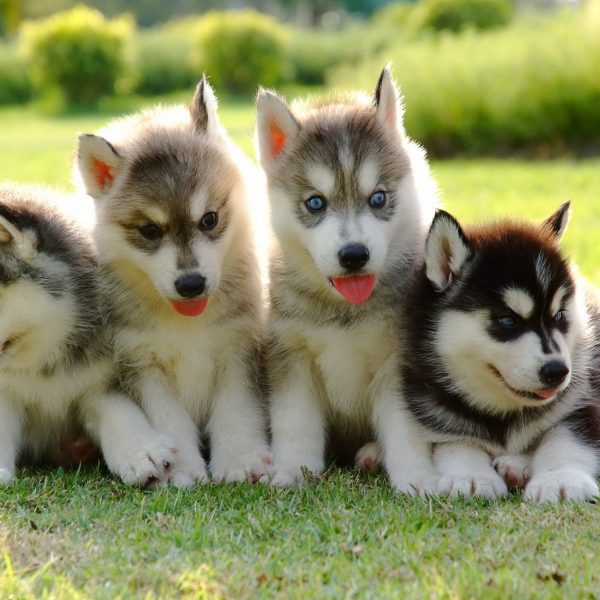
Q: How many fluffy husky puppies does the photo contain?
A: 4